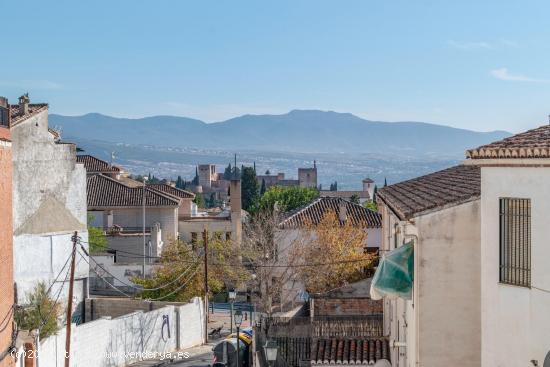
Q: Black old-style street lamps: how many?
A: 3